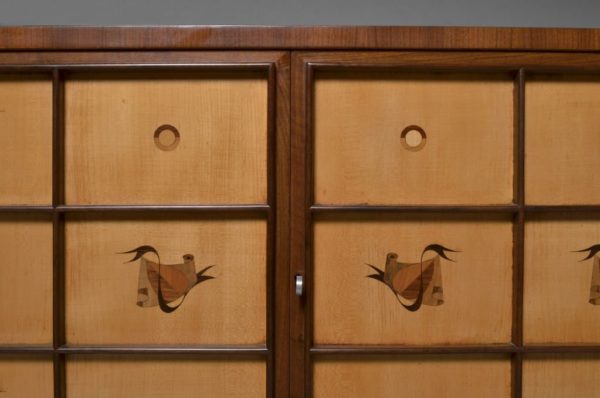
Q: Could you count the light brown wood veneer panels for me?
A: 12